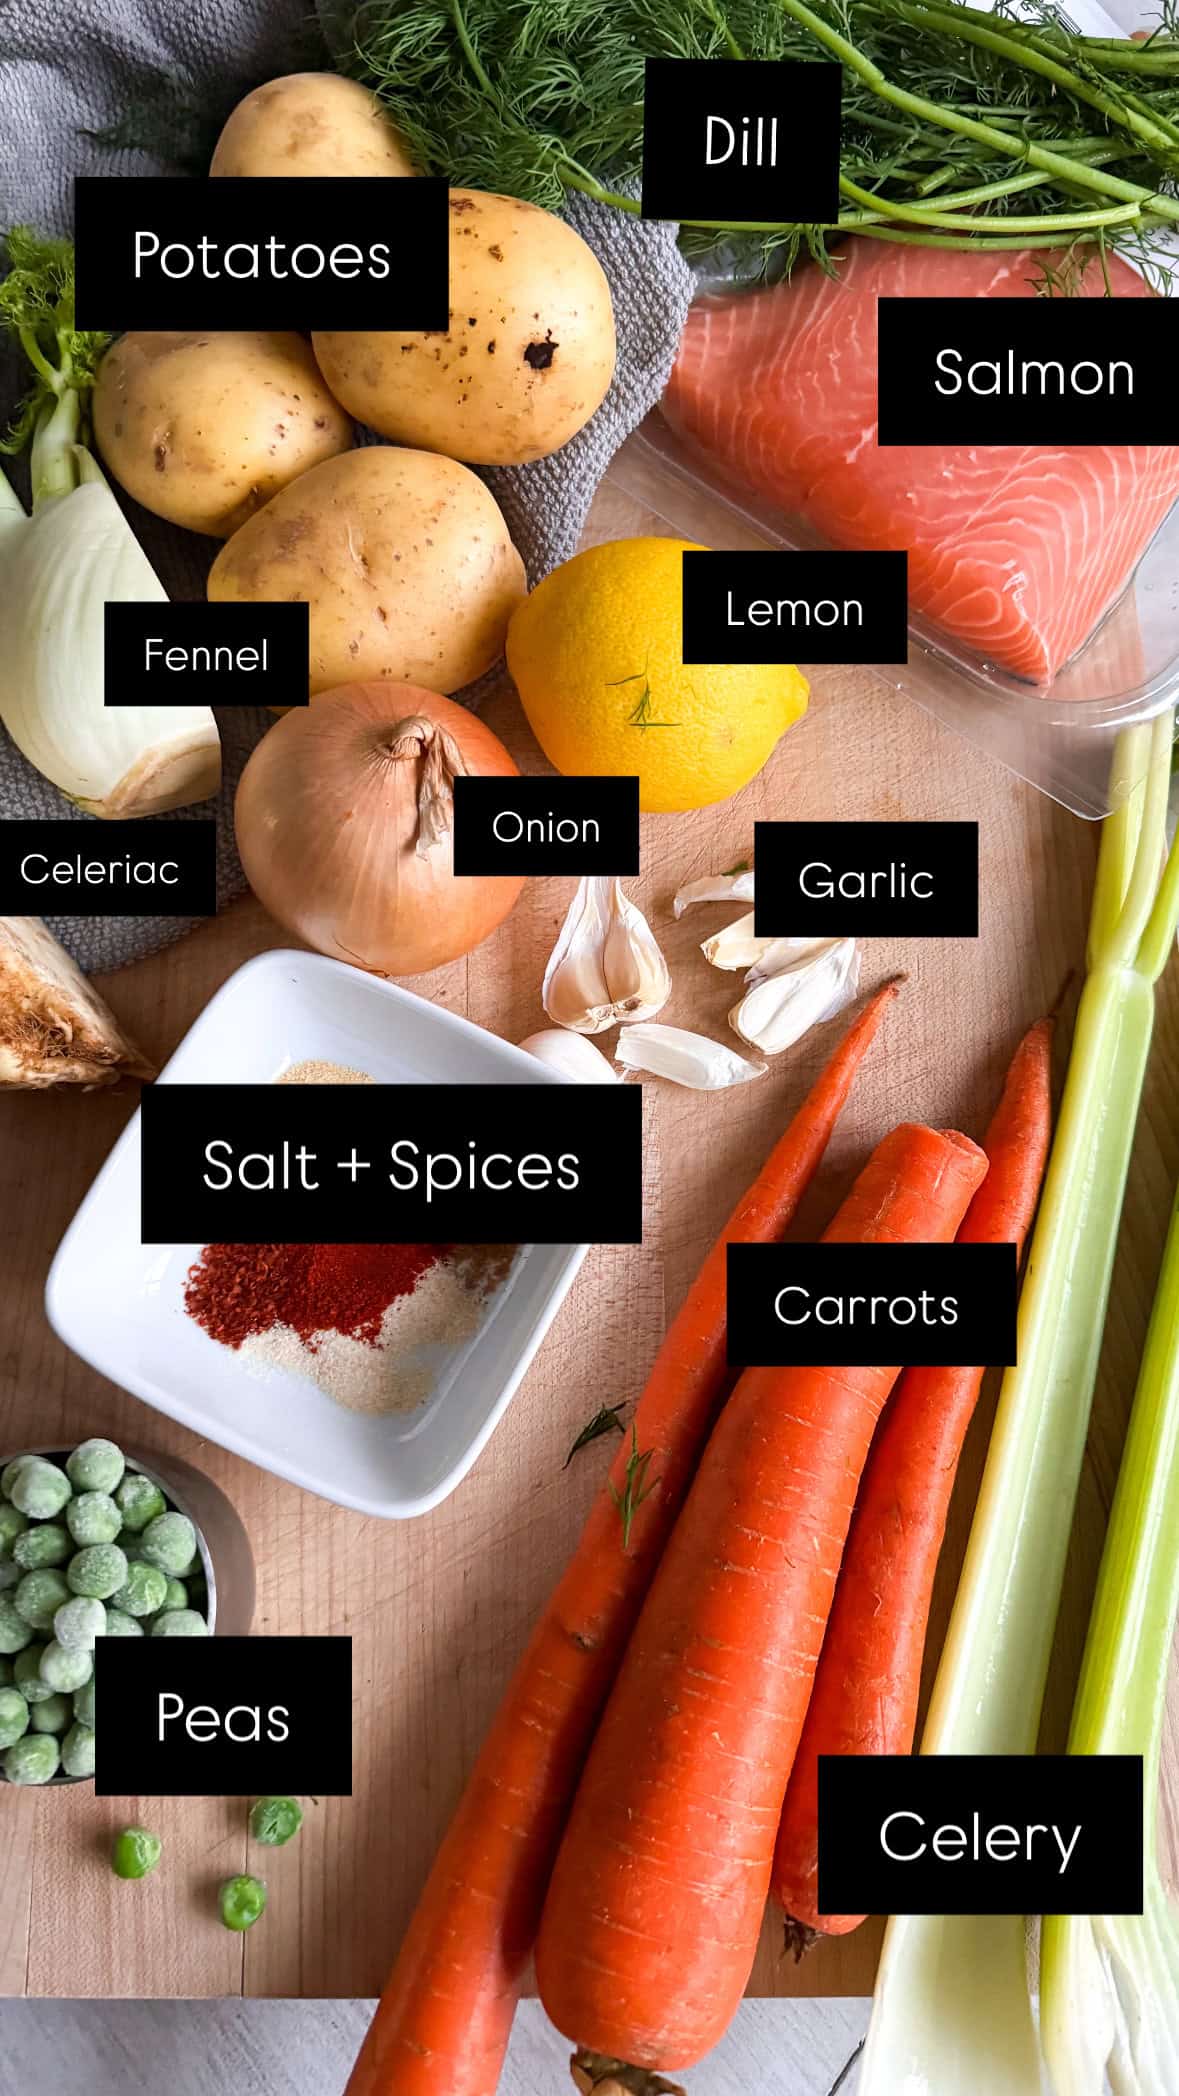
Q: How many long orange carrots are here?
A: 3